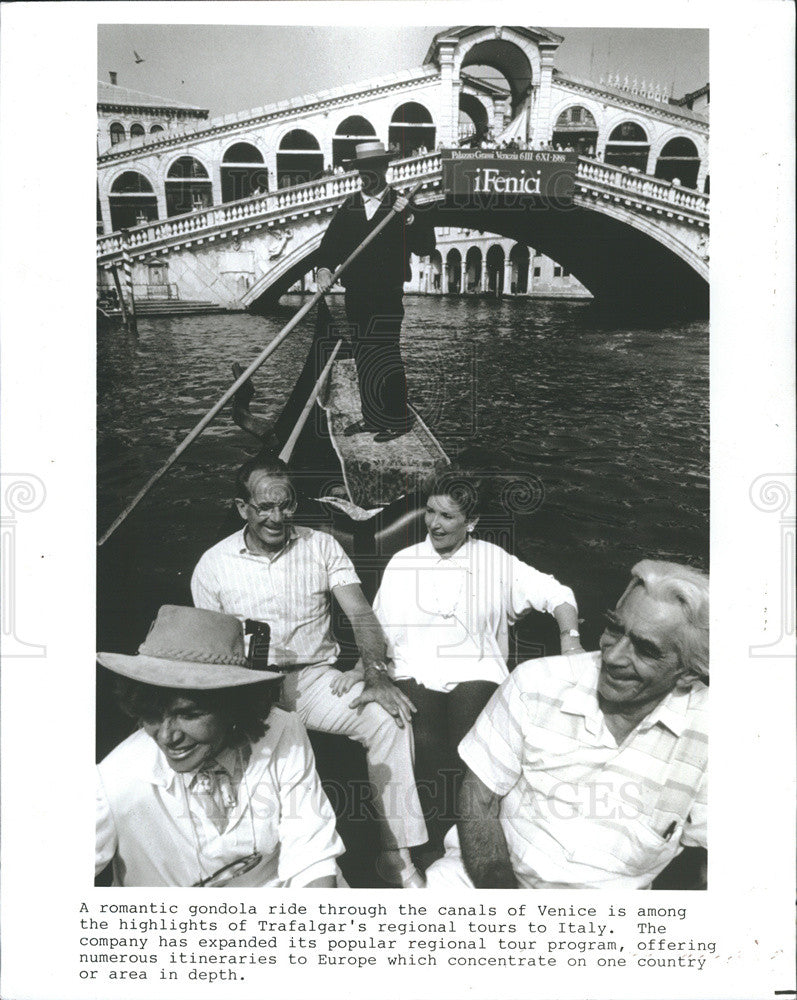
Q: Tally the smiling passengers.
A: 4